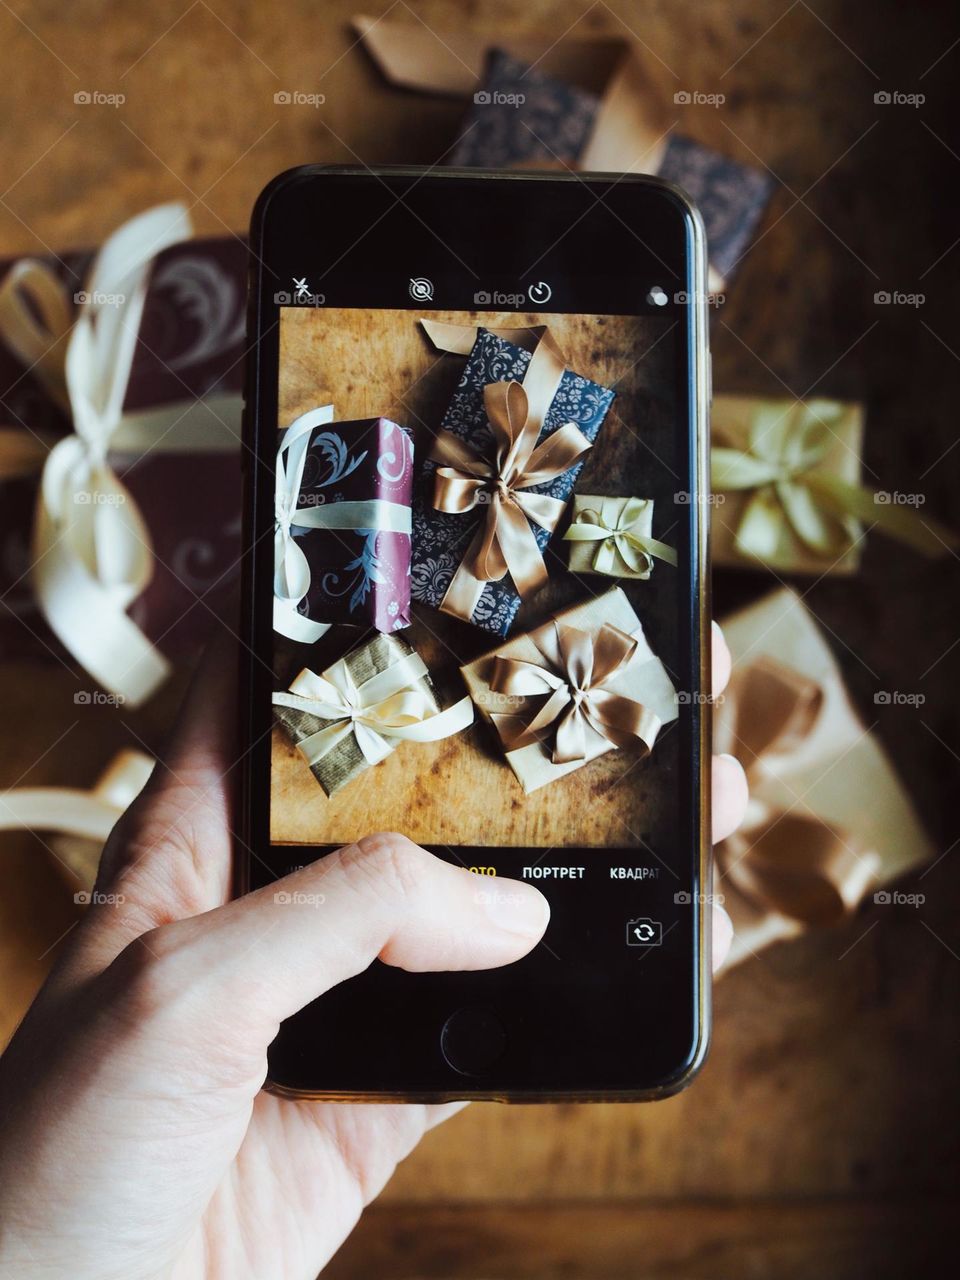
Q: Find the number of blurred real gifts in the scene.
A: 5